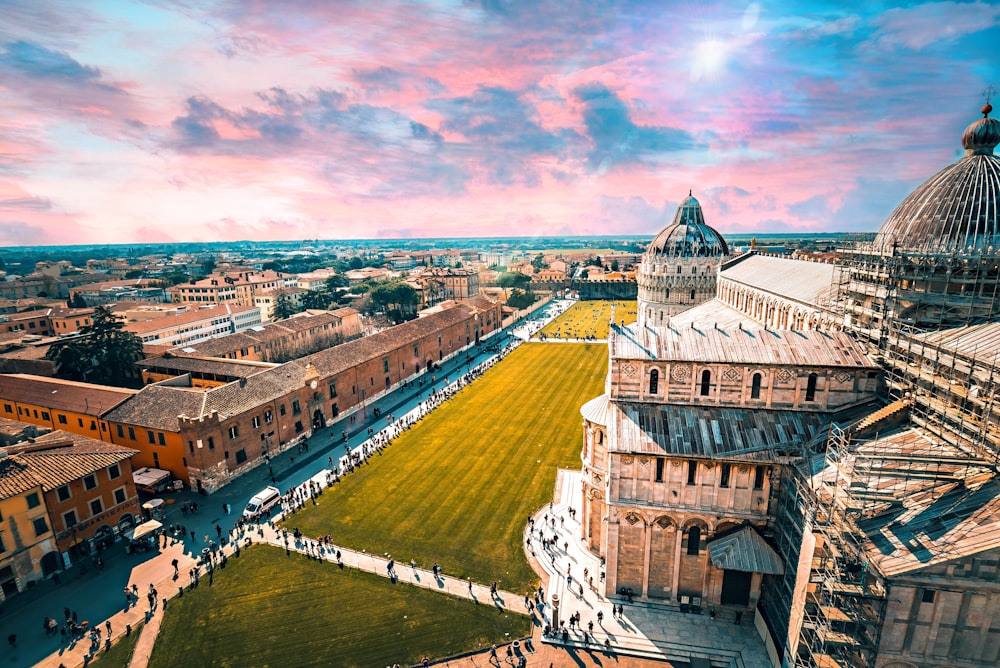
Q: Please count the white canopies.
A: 3